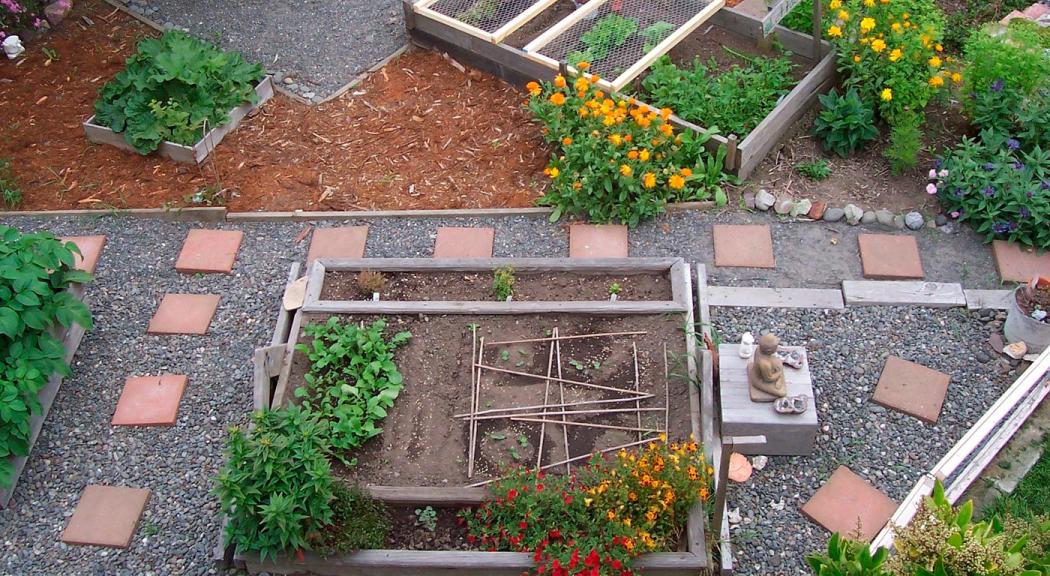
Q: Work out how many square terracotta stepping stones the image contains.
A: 13